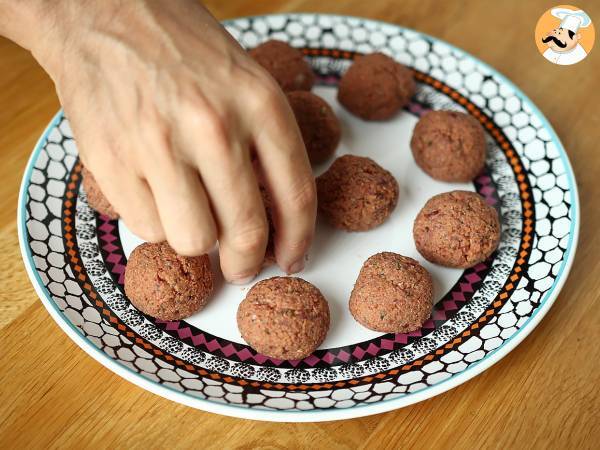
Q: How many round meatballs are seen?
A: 11